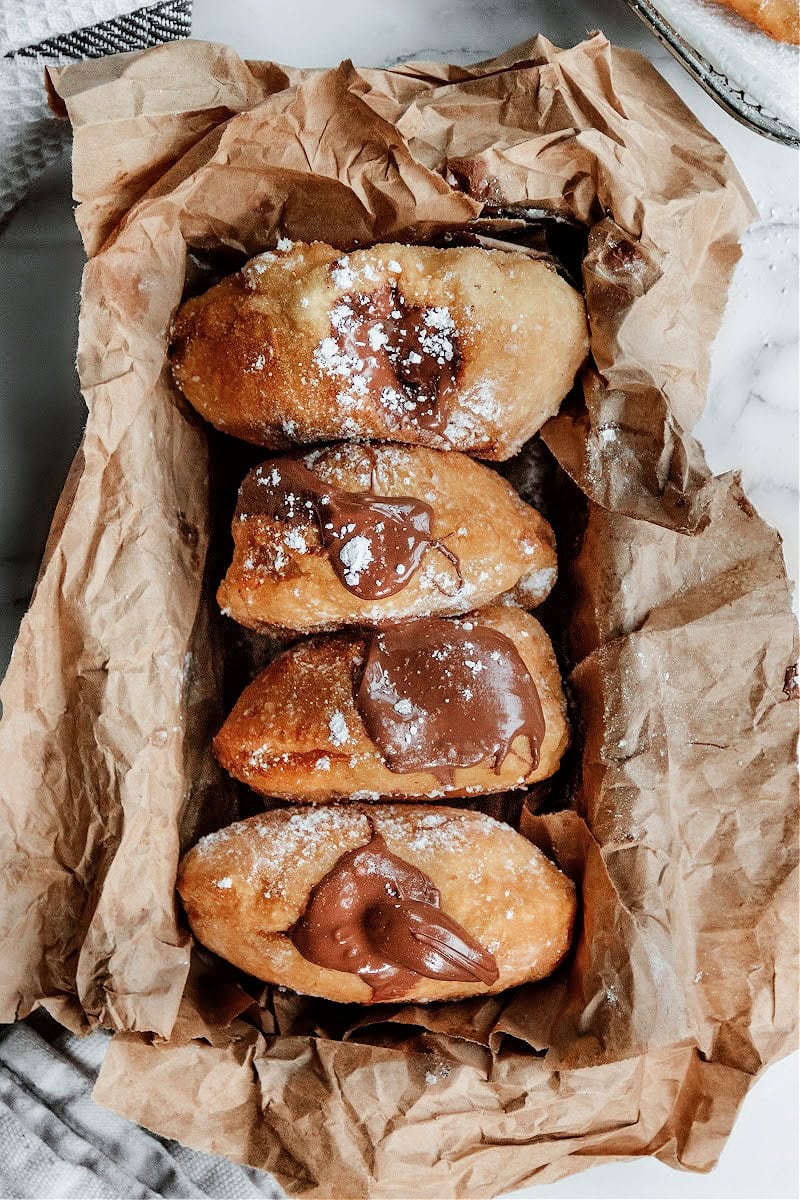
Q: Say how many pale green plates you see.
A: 0